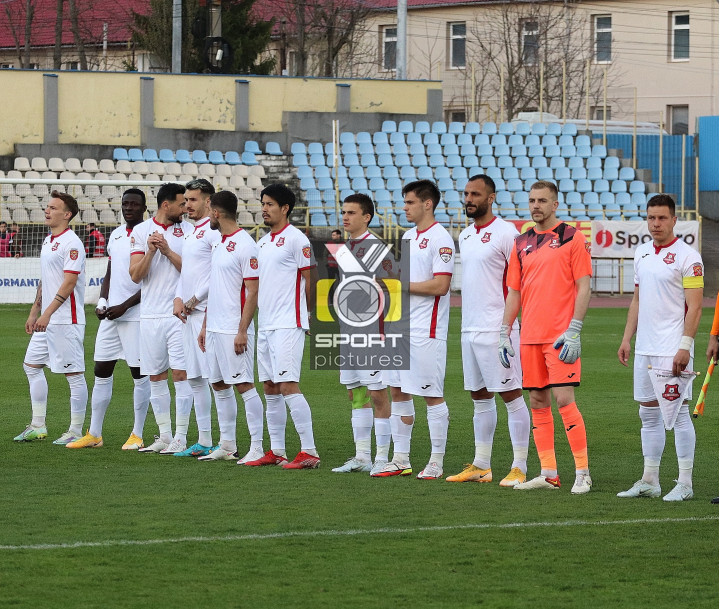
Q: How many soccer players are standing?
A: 11